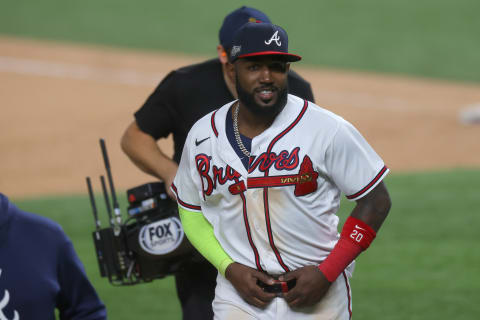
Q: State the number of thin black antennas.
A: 3